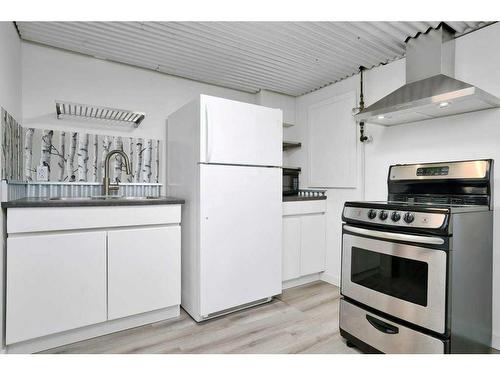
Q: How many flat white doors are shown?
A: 4